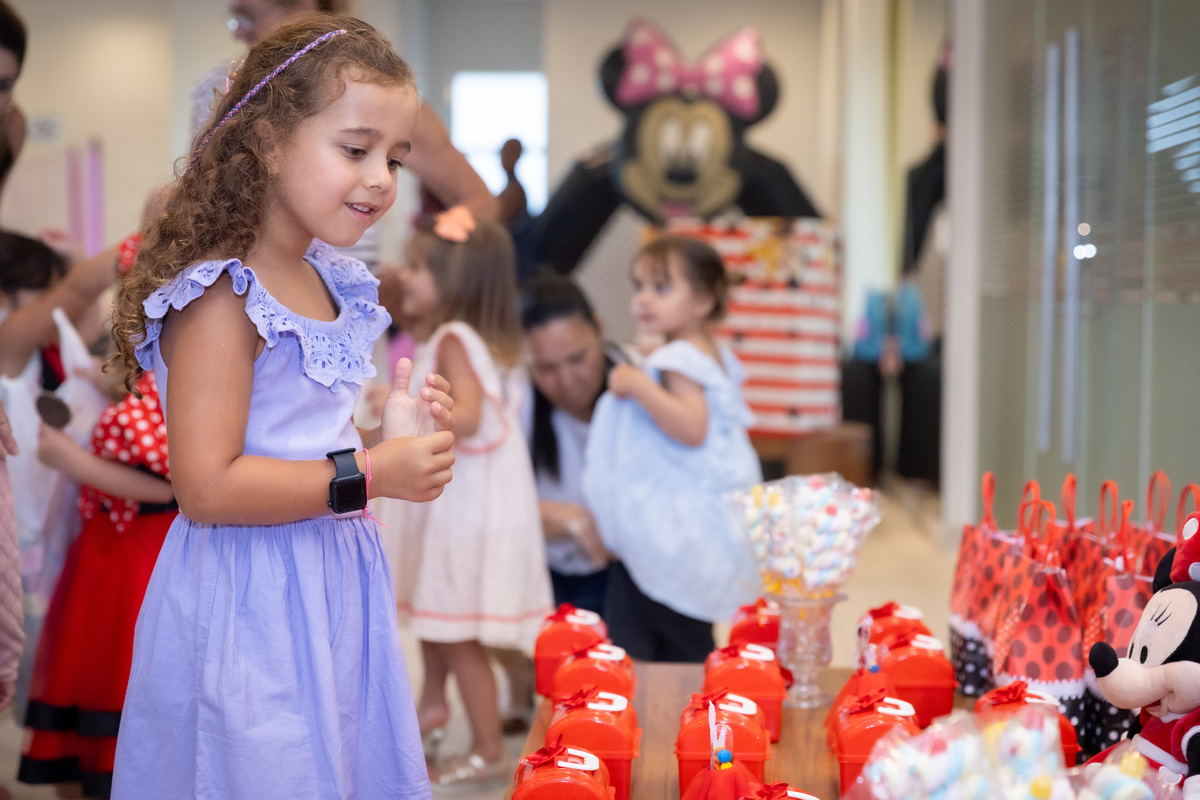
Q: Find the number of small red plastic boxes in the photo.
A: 12